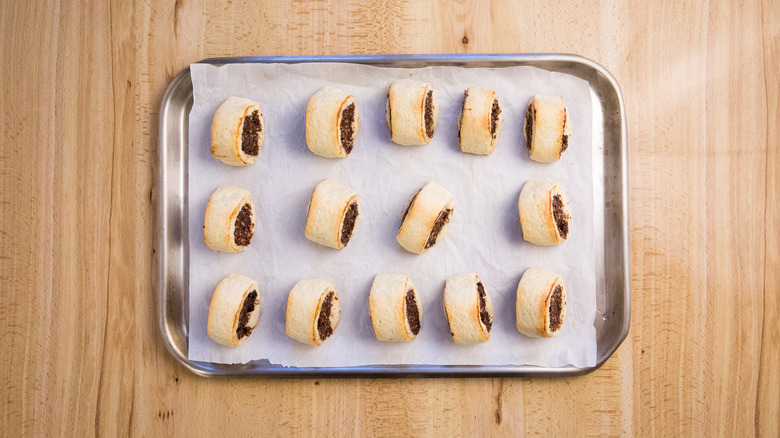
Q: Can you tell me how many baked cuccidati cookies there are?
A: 14